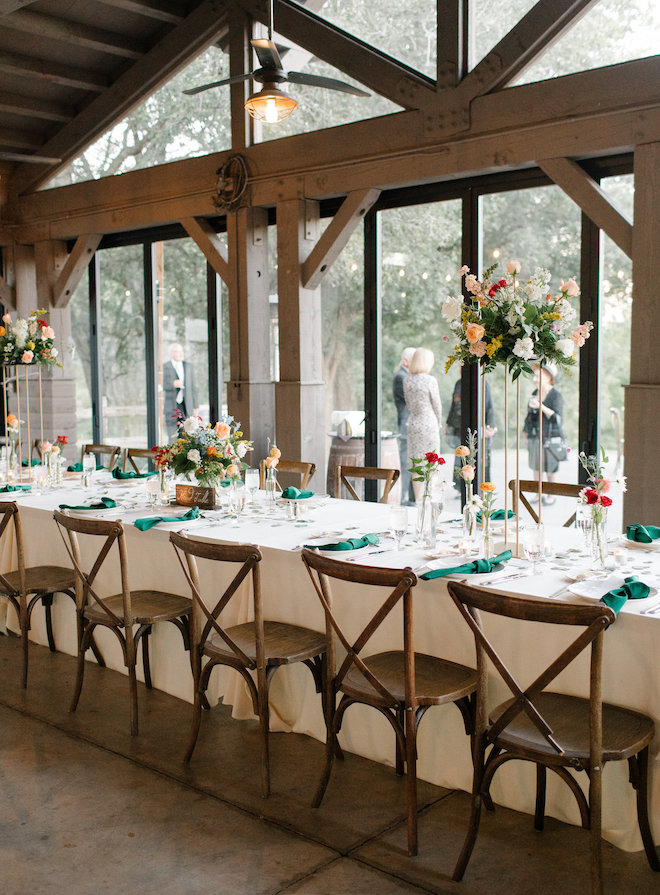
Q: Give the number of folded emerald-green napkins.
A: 13